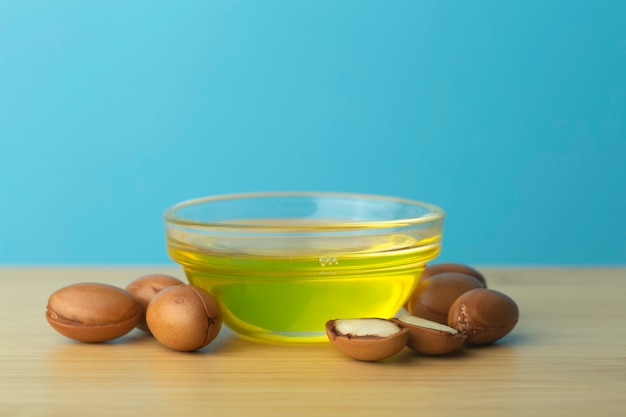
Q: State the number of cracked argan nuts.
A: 2